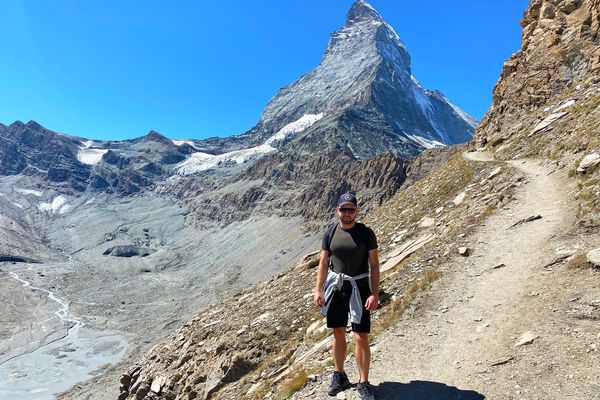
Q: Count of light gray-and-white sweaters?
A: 1